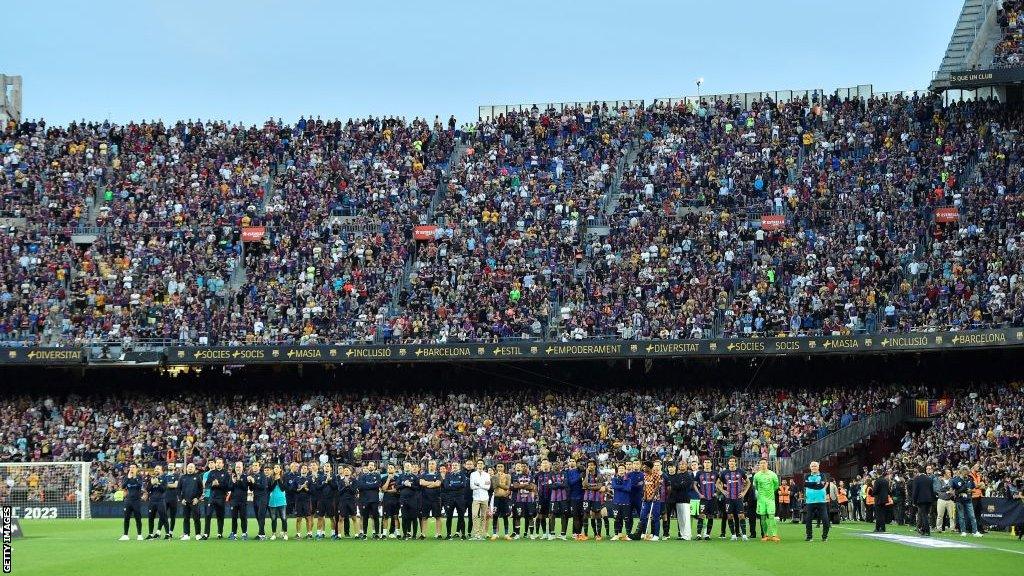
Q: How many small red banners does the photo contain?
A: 4